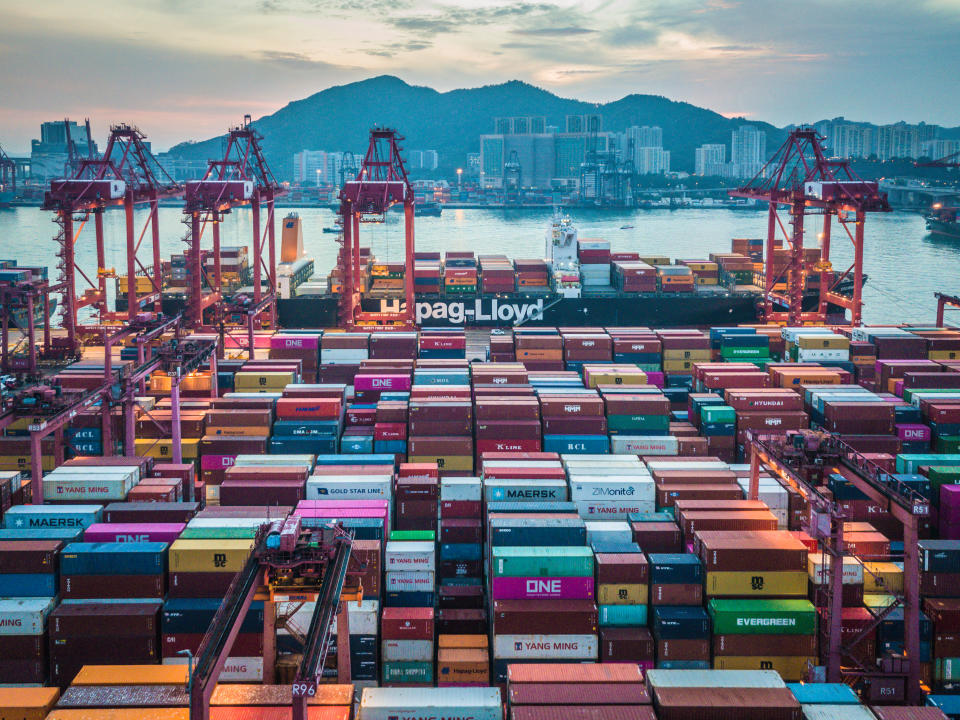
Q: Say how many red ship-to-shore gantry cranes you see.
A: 4